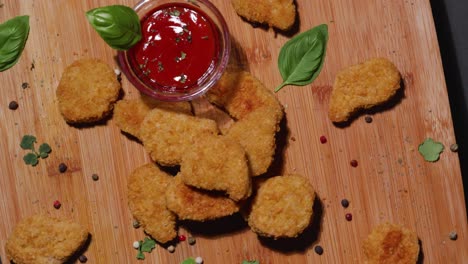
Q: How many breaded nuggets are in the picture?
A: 13